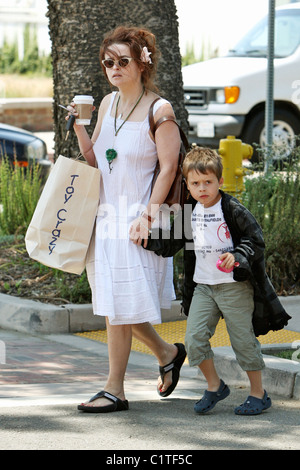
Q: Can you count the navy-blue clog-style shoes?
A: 2